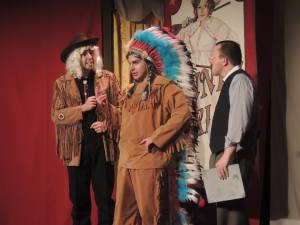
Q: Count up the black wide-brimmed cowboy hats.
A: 1